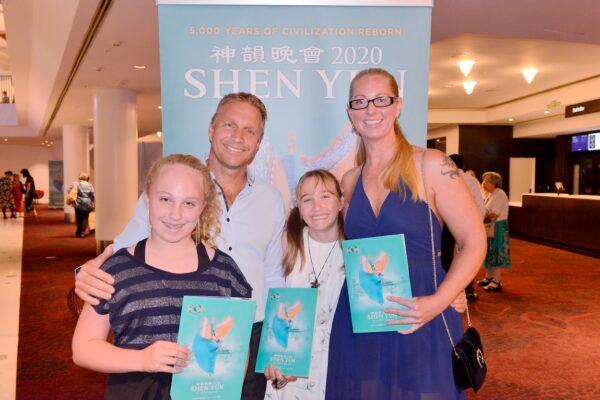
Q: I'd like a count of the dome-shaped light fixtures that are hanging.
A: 3